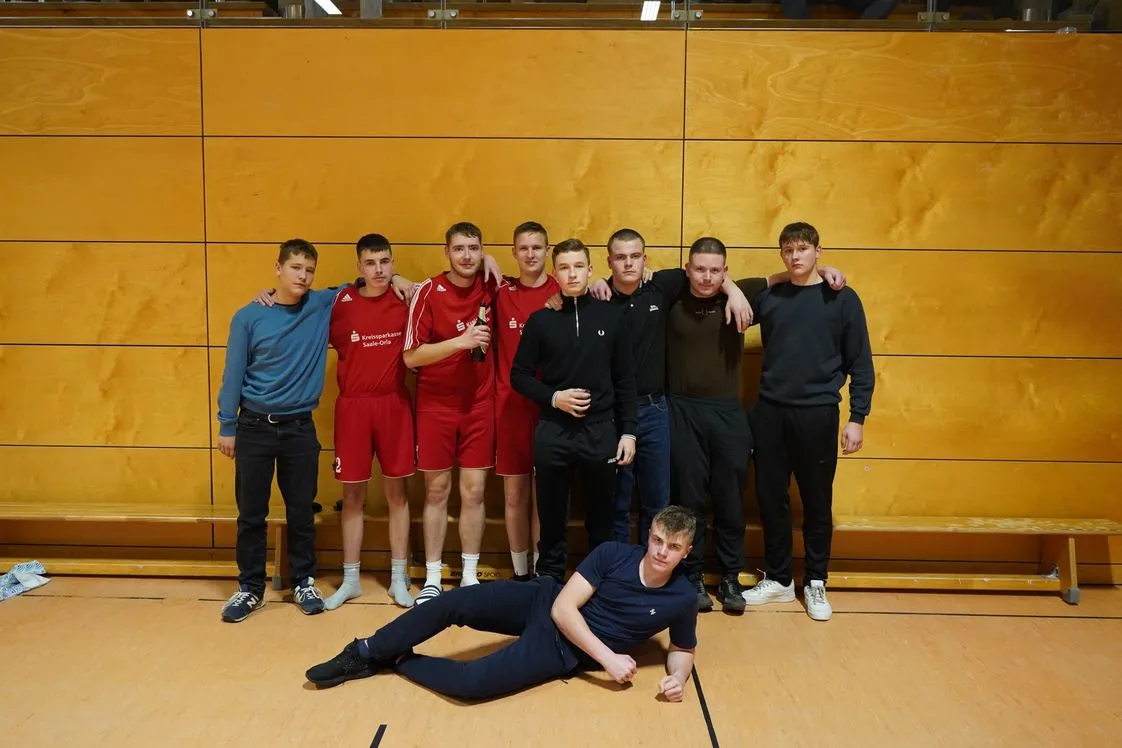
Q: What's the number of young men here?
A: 9